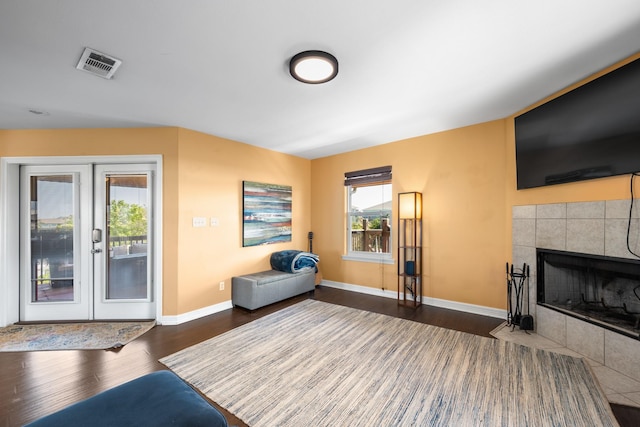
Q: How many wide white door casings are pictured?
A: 1